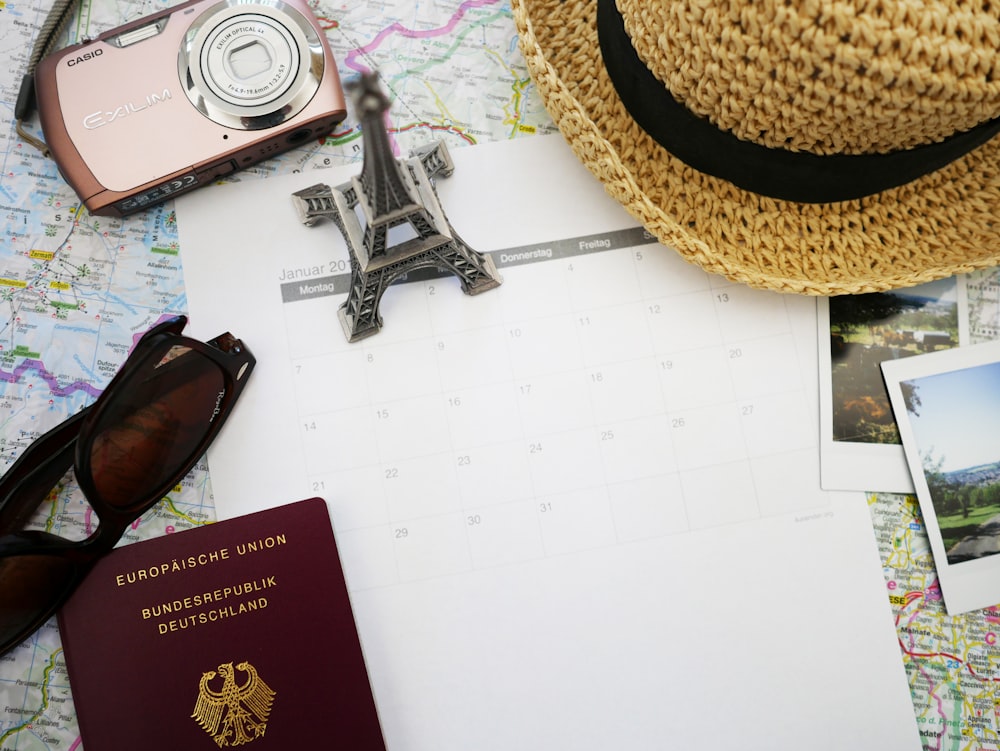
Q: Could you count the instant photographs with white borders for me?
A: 2